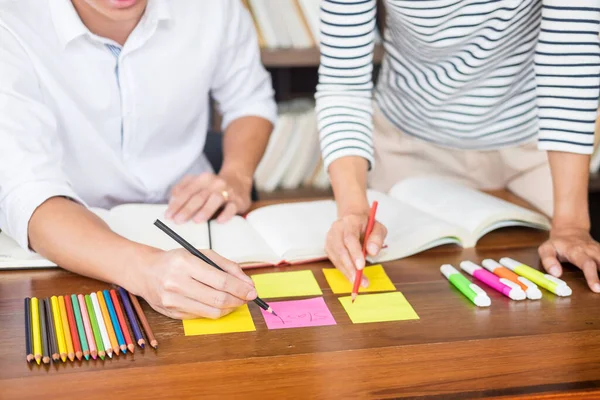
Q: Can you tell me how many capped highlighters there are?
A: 4